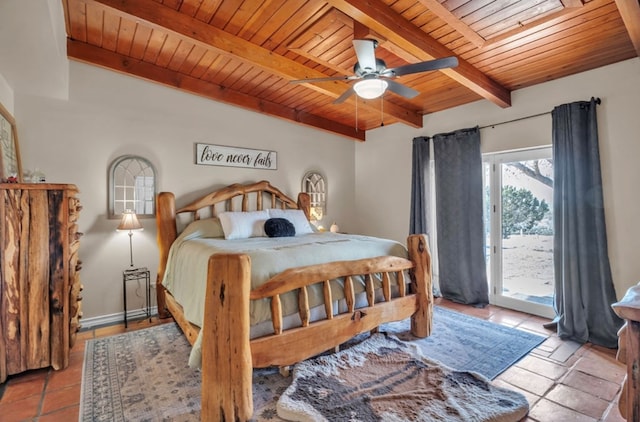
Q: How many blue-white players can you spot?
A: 0